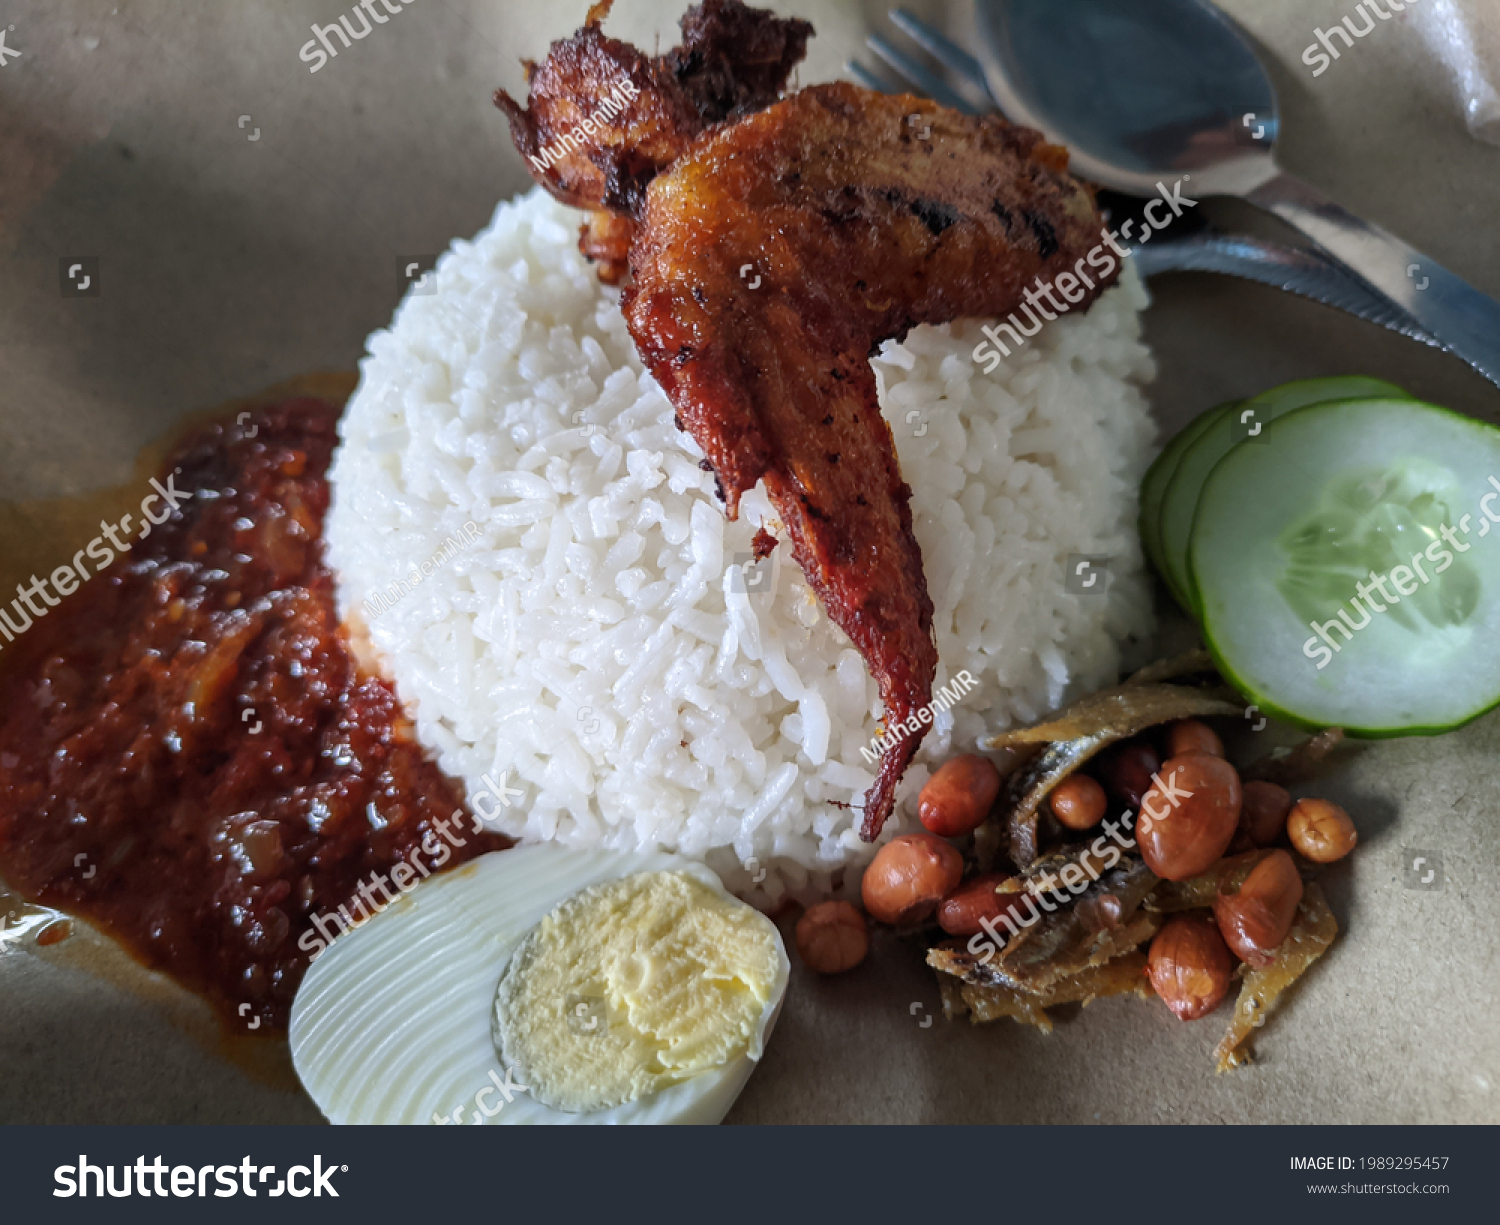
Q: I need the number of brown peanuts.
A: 12